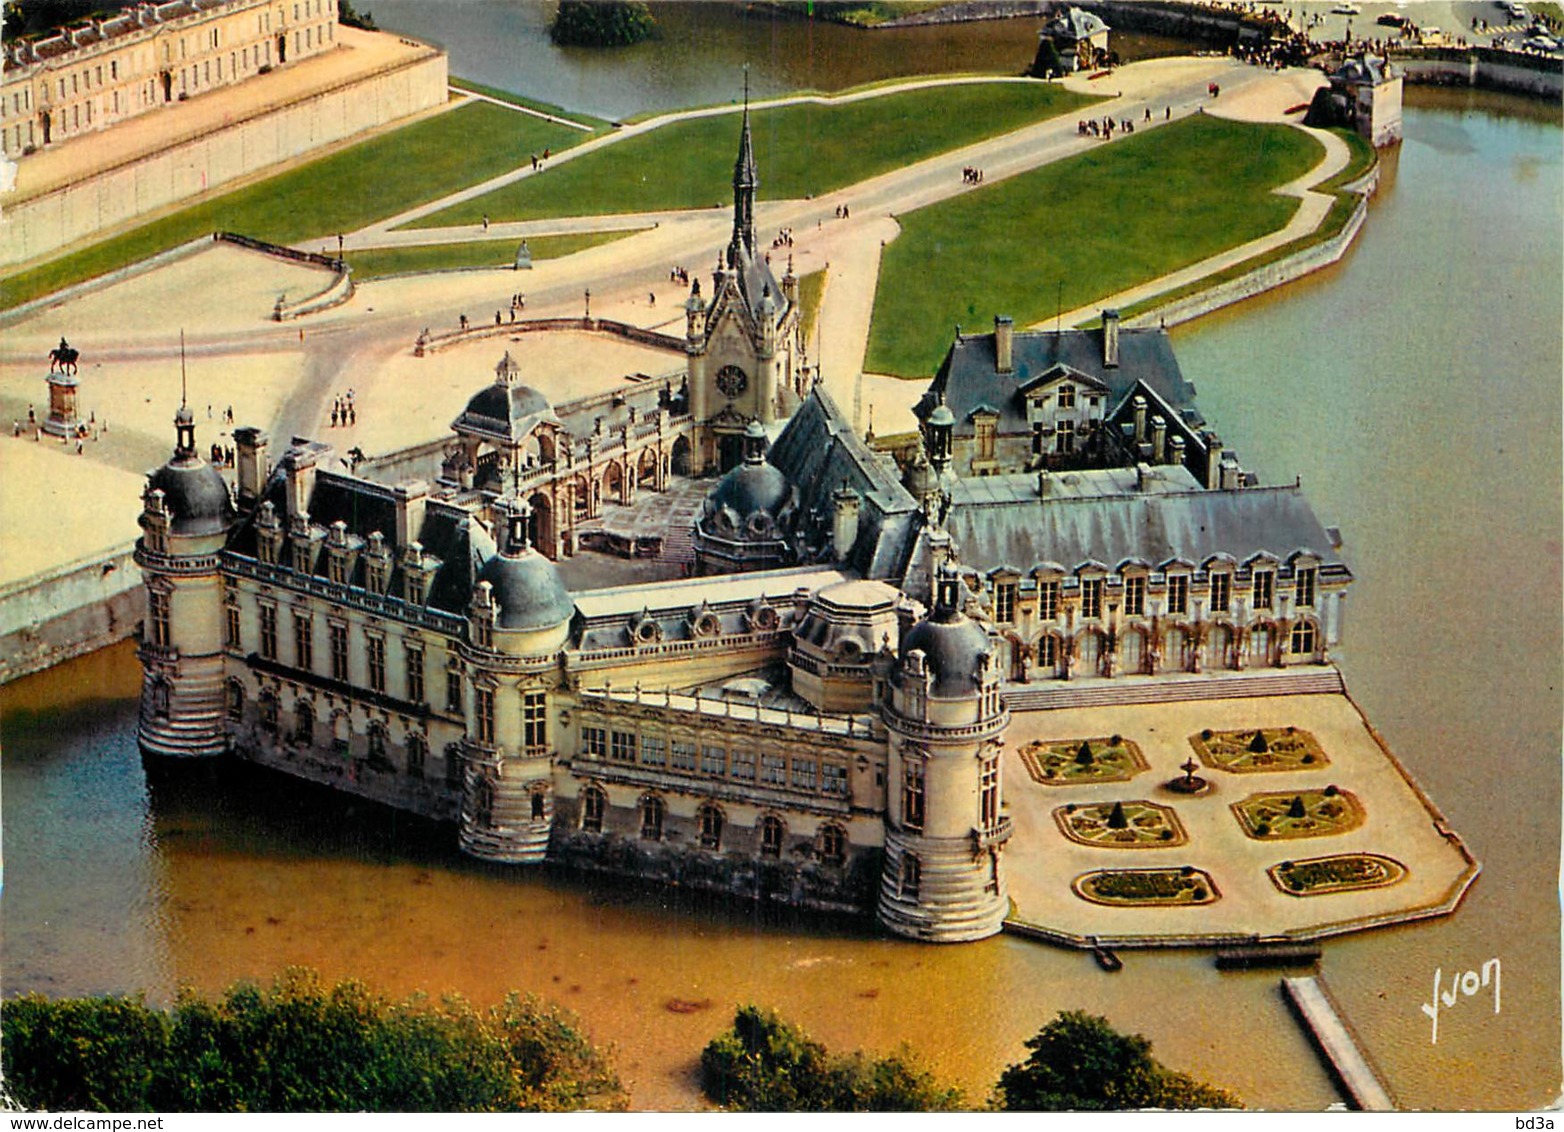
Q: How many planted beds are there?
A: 6